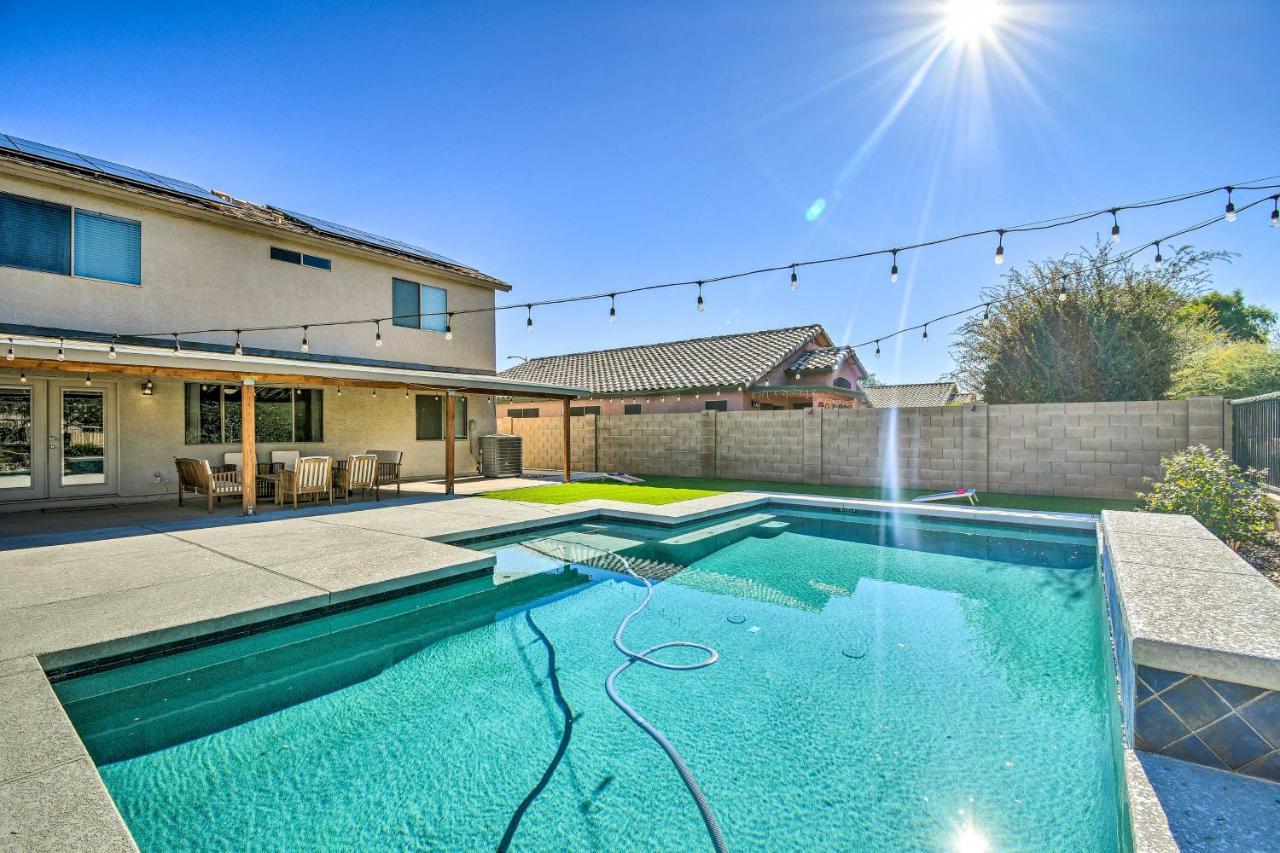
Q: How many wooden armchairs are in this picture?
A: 6